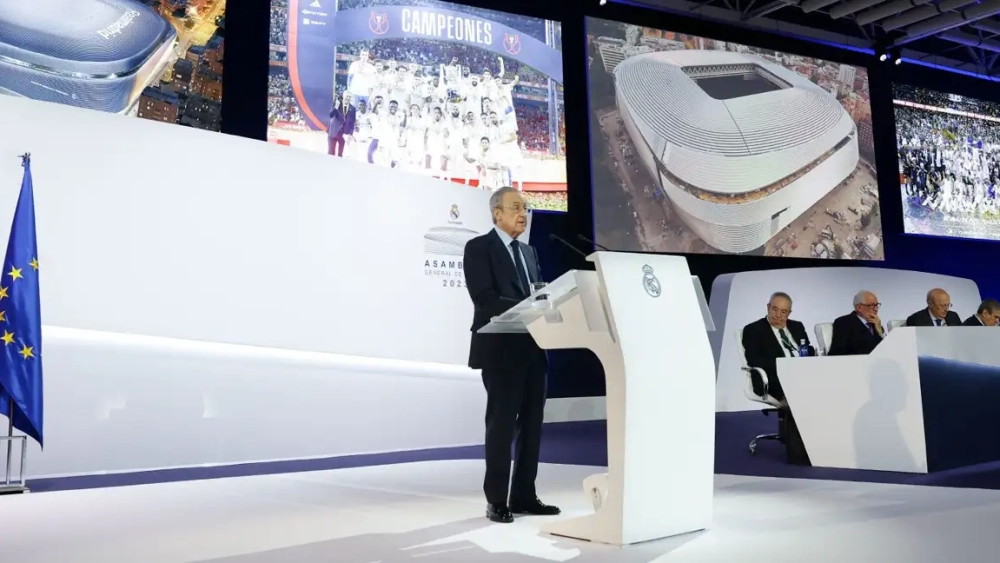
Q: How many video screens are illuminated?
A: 4